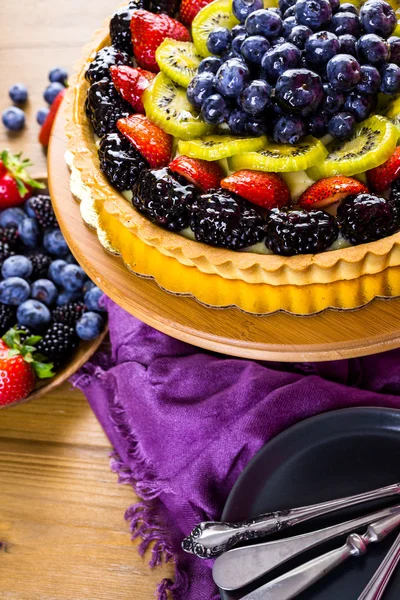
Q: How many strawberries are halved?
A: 8